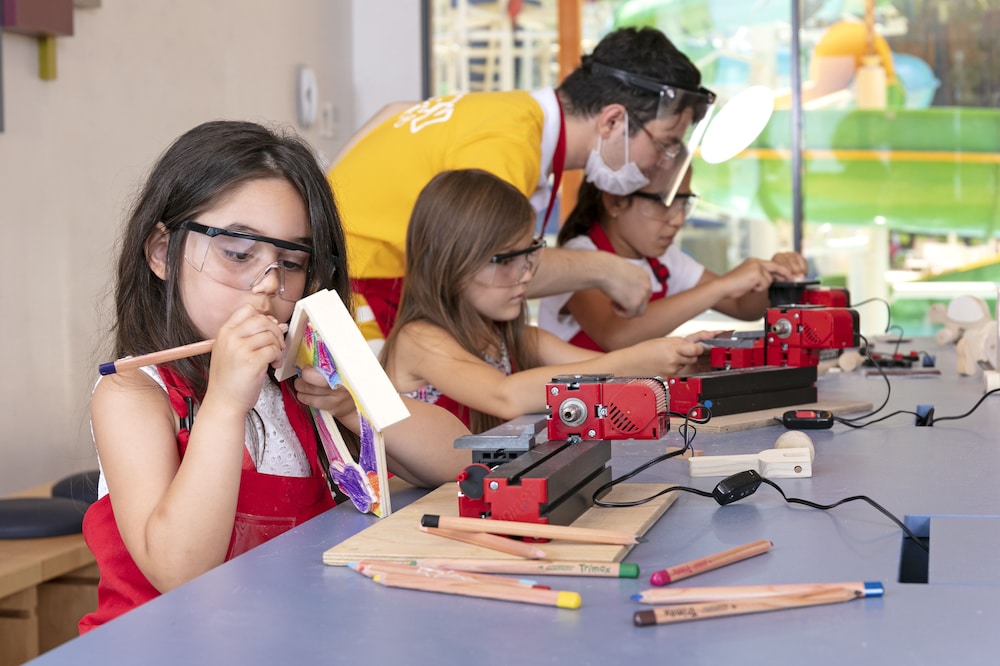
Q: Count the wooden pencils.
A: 10